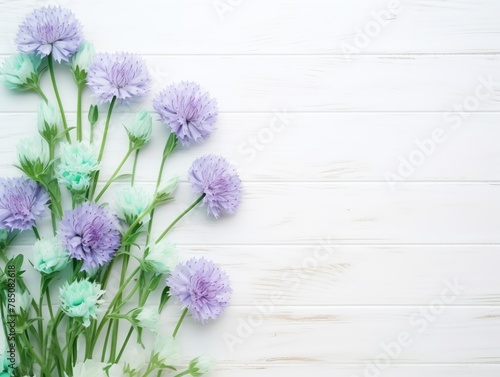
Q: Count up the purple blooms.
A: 7